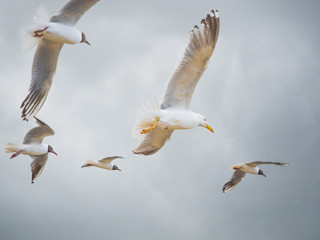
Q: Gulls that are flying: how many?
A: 5